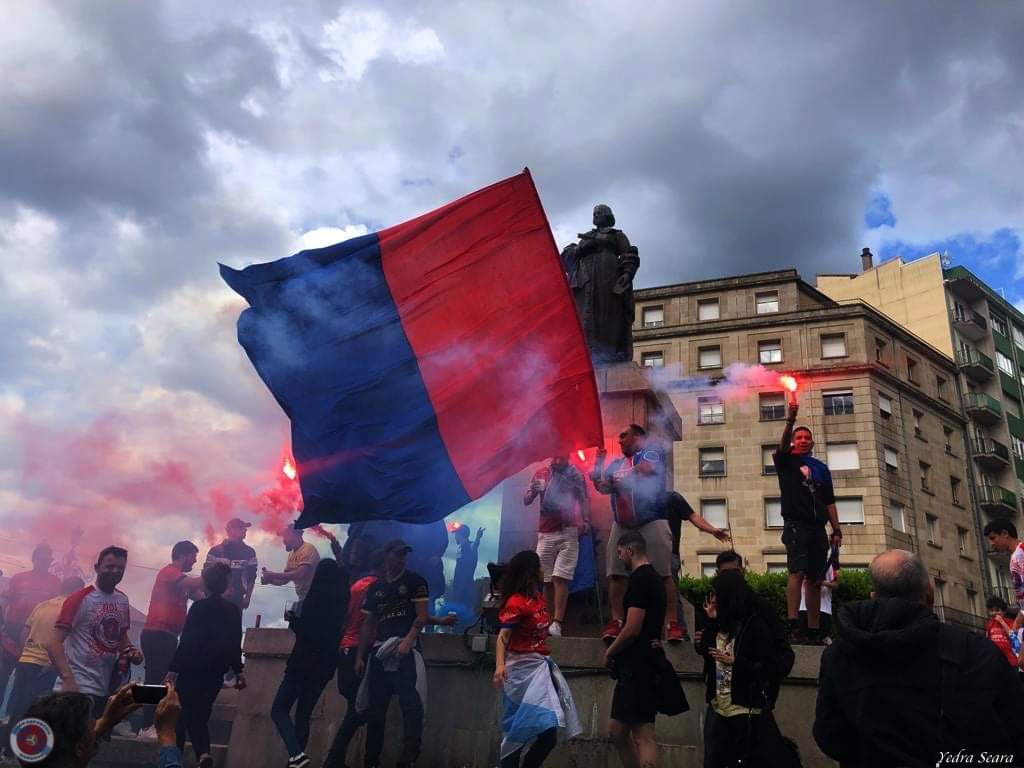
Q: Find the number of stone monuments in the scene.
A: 1